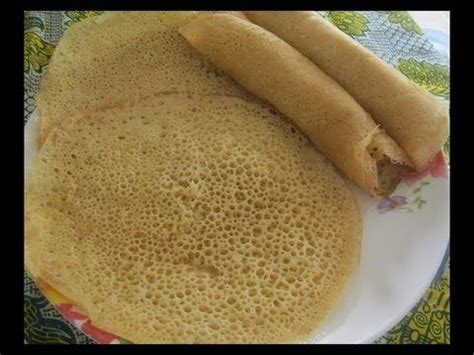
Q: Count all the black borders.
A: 4